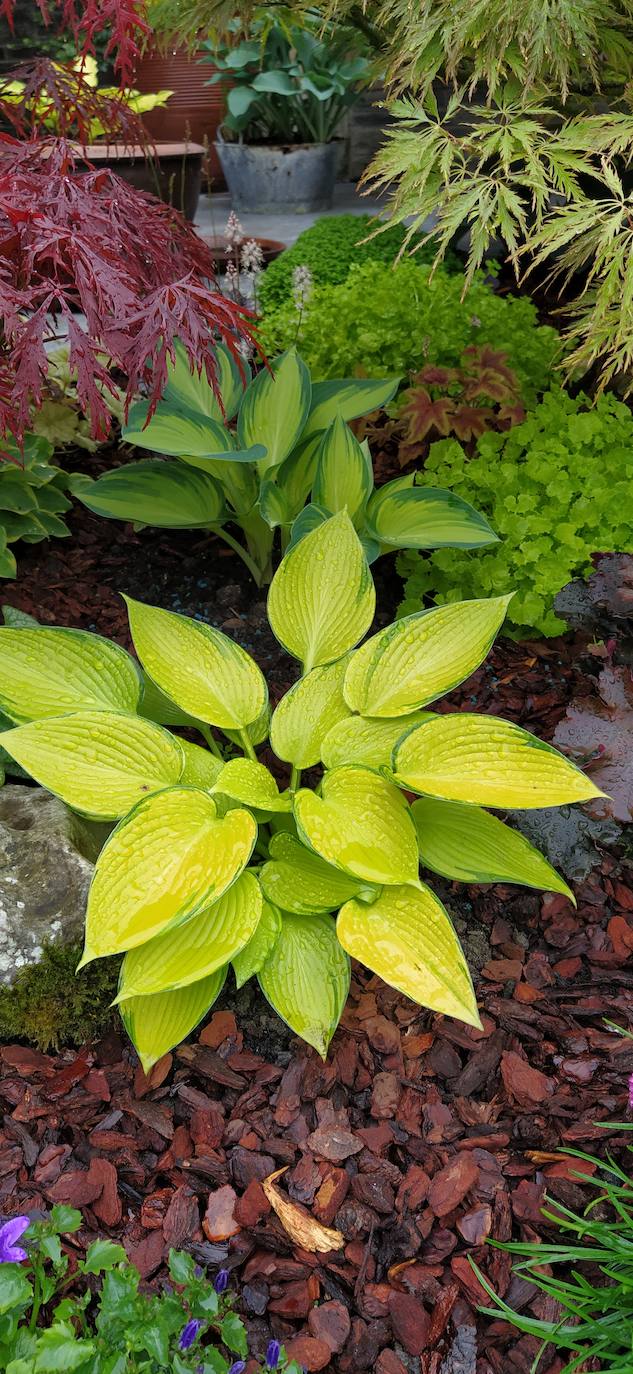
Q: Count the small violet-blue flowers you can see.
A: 5